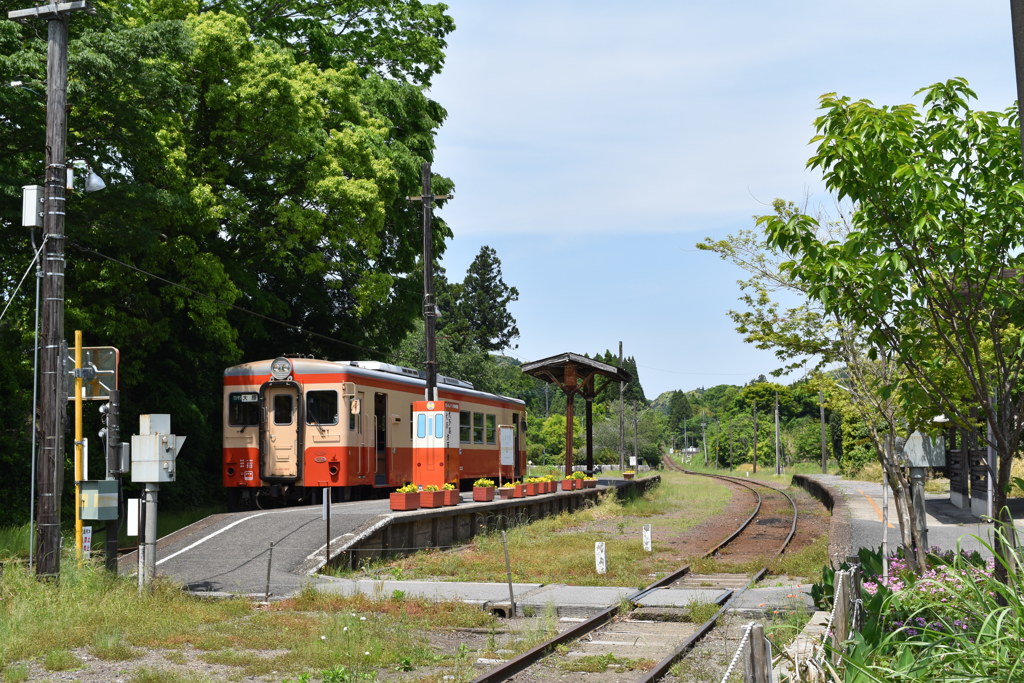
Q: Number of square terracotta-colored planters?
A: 10